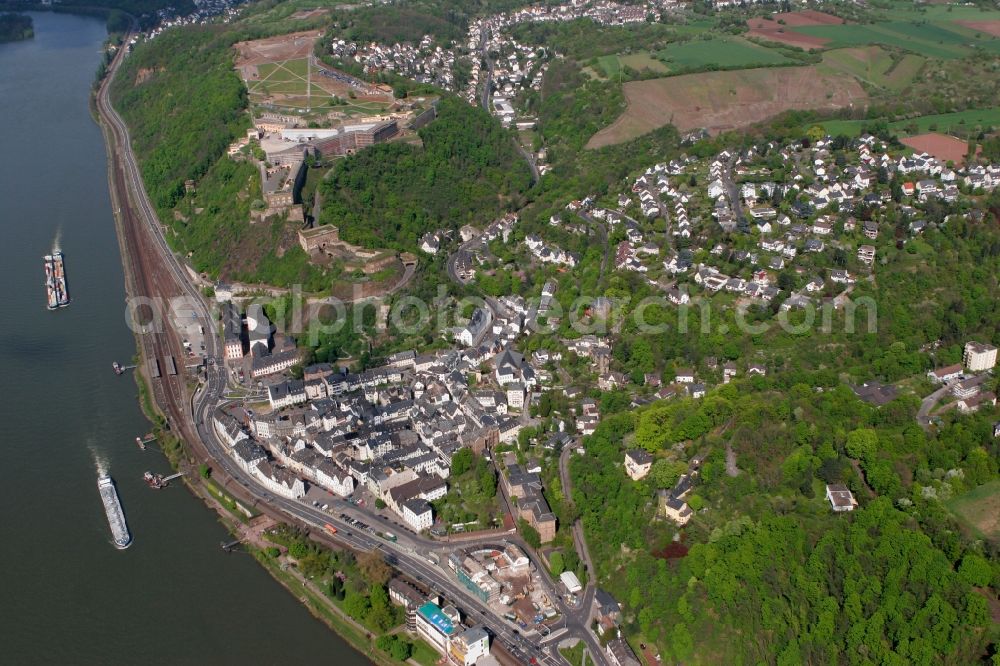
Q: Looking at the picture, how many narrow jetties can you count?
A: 4